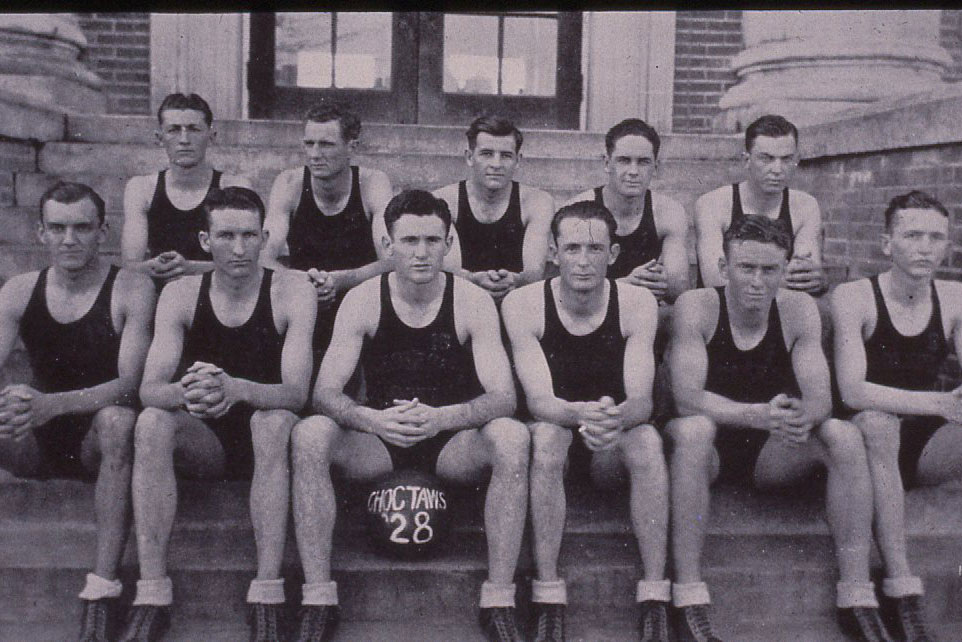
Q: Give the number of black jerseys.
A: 11